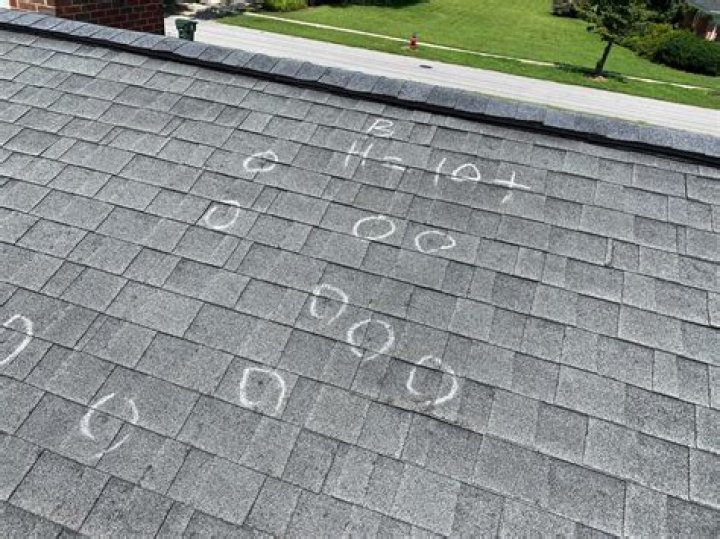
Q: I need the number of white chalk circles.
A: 10